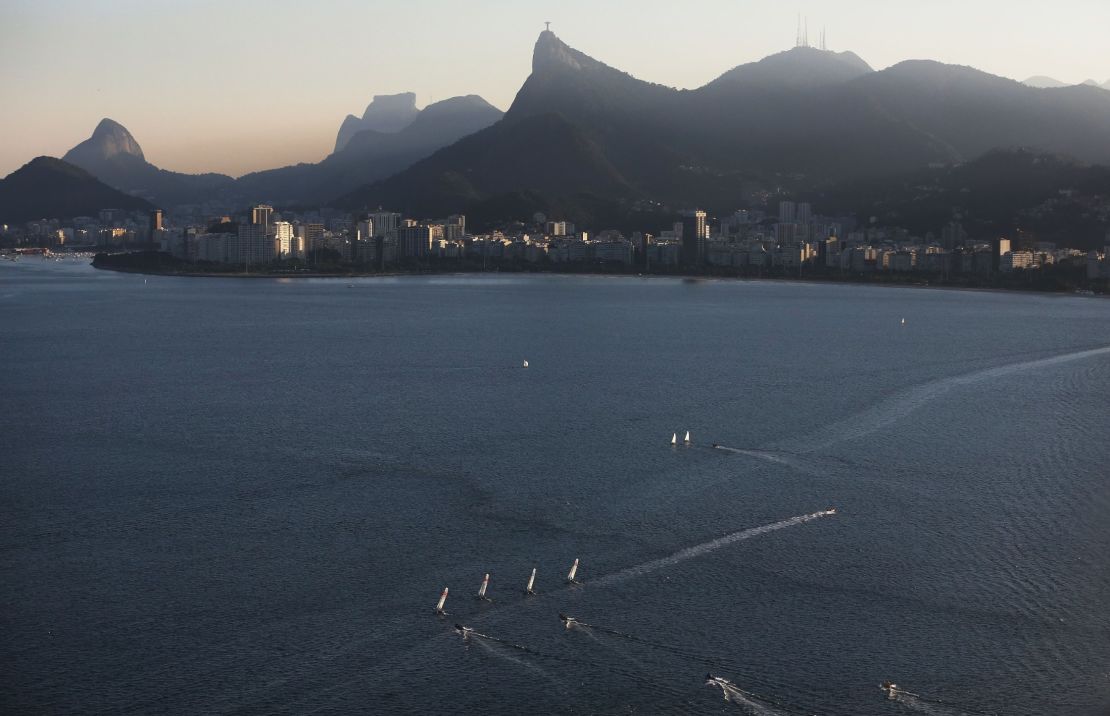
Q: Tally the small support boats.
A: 6